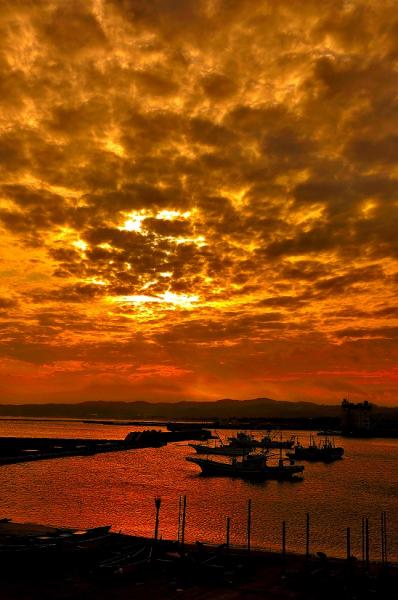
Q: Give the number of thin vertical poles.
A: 12